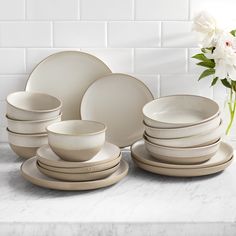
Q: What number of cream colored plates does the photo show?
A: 8